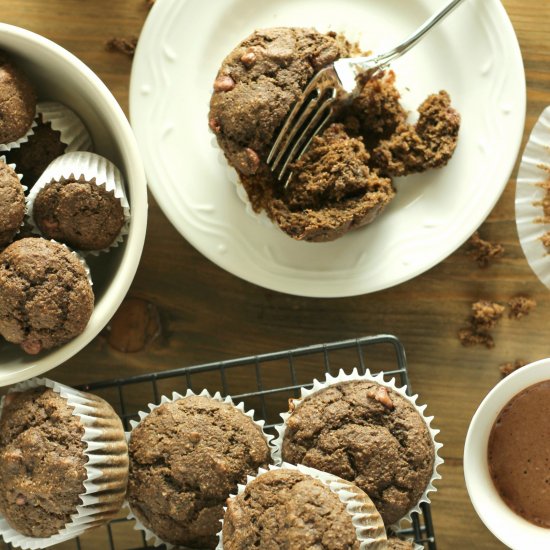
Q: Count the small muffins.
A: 5